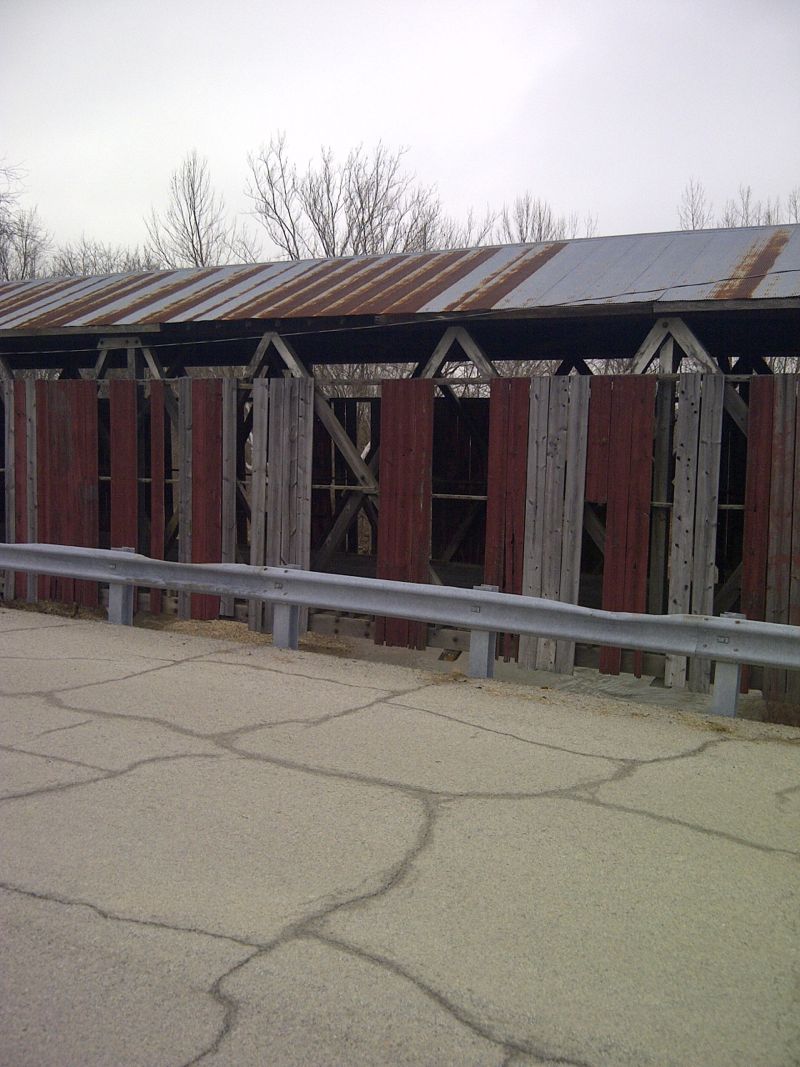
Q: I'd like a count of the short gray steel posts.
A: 4